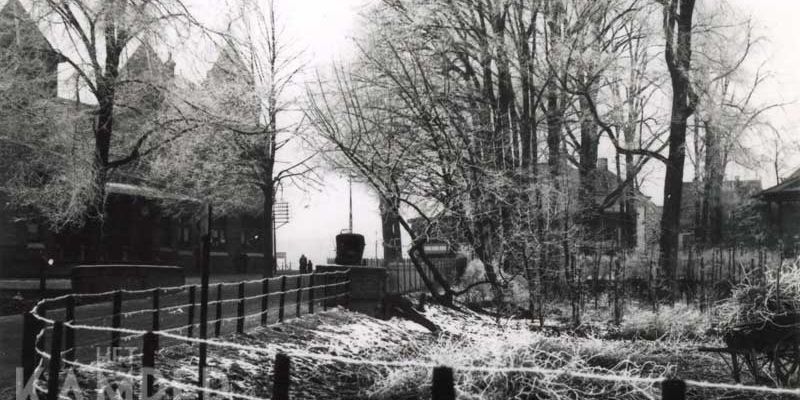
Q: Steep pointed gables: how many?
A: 3